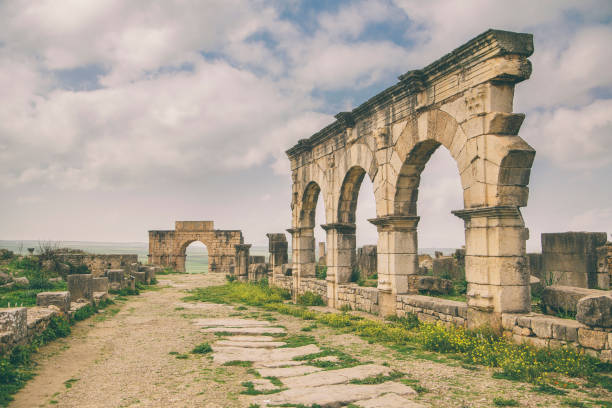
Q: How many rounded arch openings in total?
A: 4